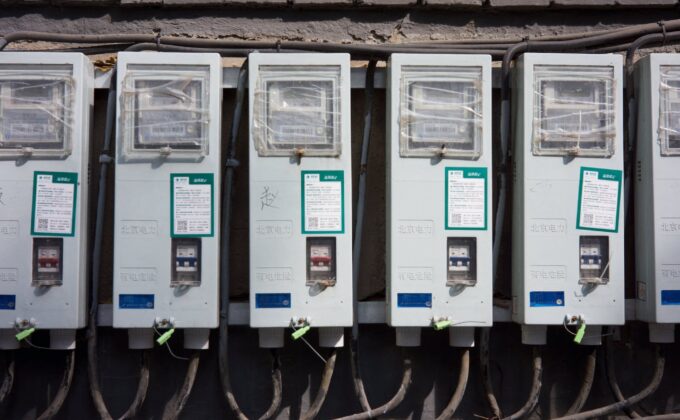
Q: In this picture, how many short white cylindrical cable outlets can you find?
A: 11